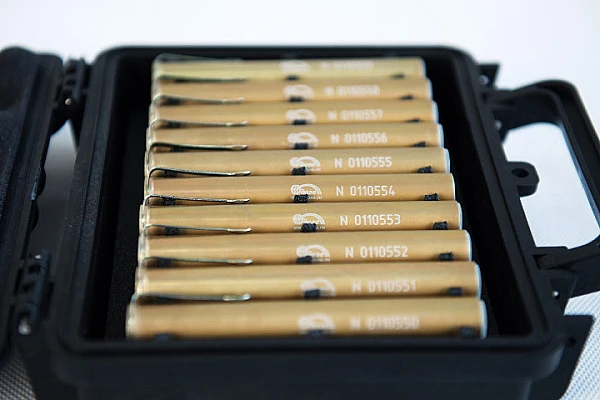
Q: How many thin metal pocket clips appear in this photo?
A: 10